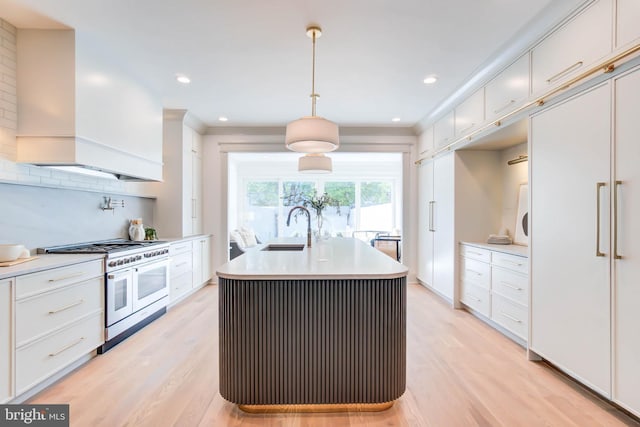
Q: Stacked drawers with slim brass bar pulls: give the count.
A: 12